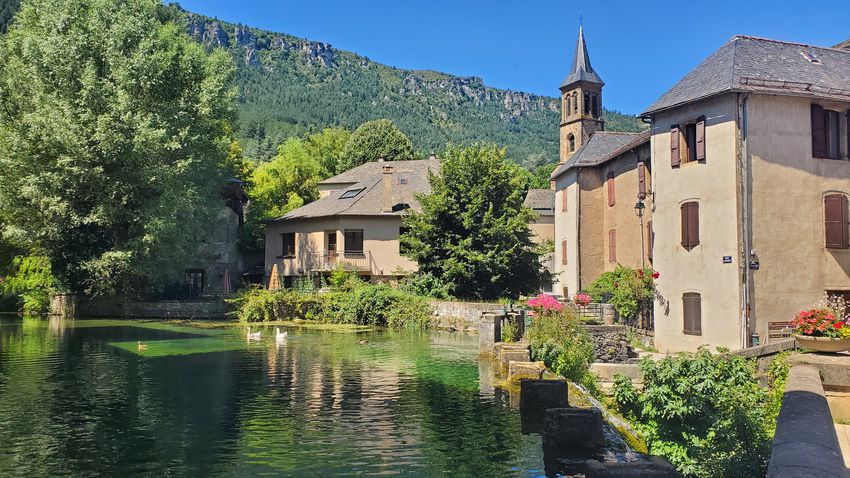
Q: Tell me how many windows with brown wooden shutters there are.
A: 11